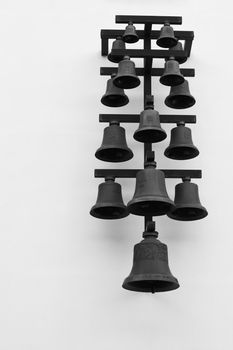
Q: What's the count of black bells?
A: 15